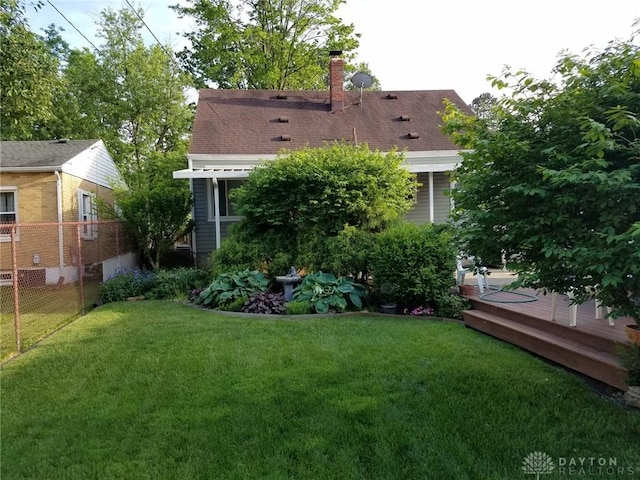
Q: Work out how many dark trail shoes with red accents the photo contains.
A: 0